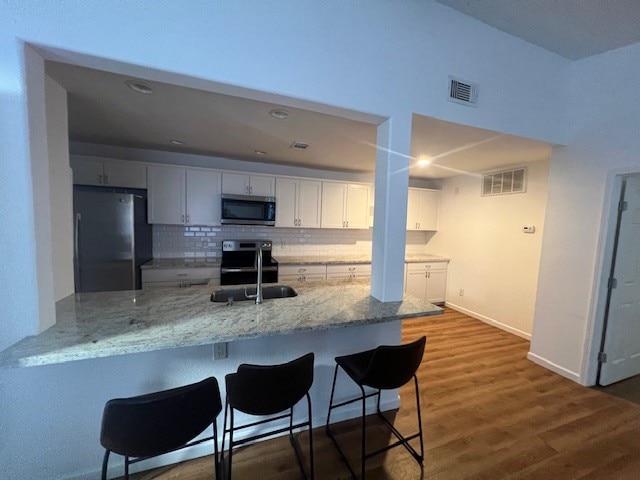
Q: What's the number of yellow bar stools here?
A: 0